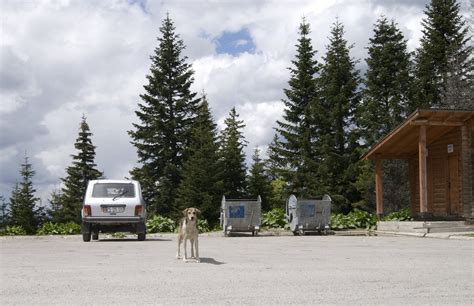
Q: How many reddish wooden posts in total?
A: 2